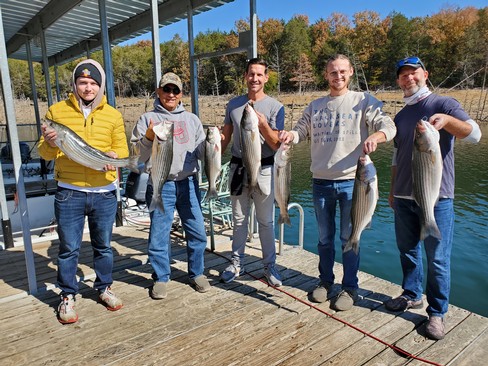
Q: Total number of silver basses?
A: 7